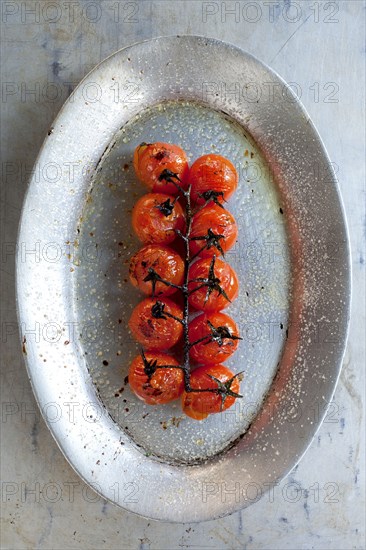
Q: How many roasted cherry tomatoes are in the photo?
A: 10